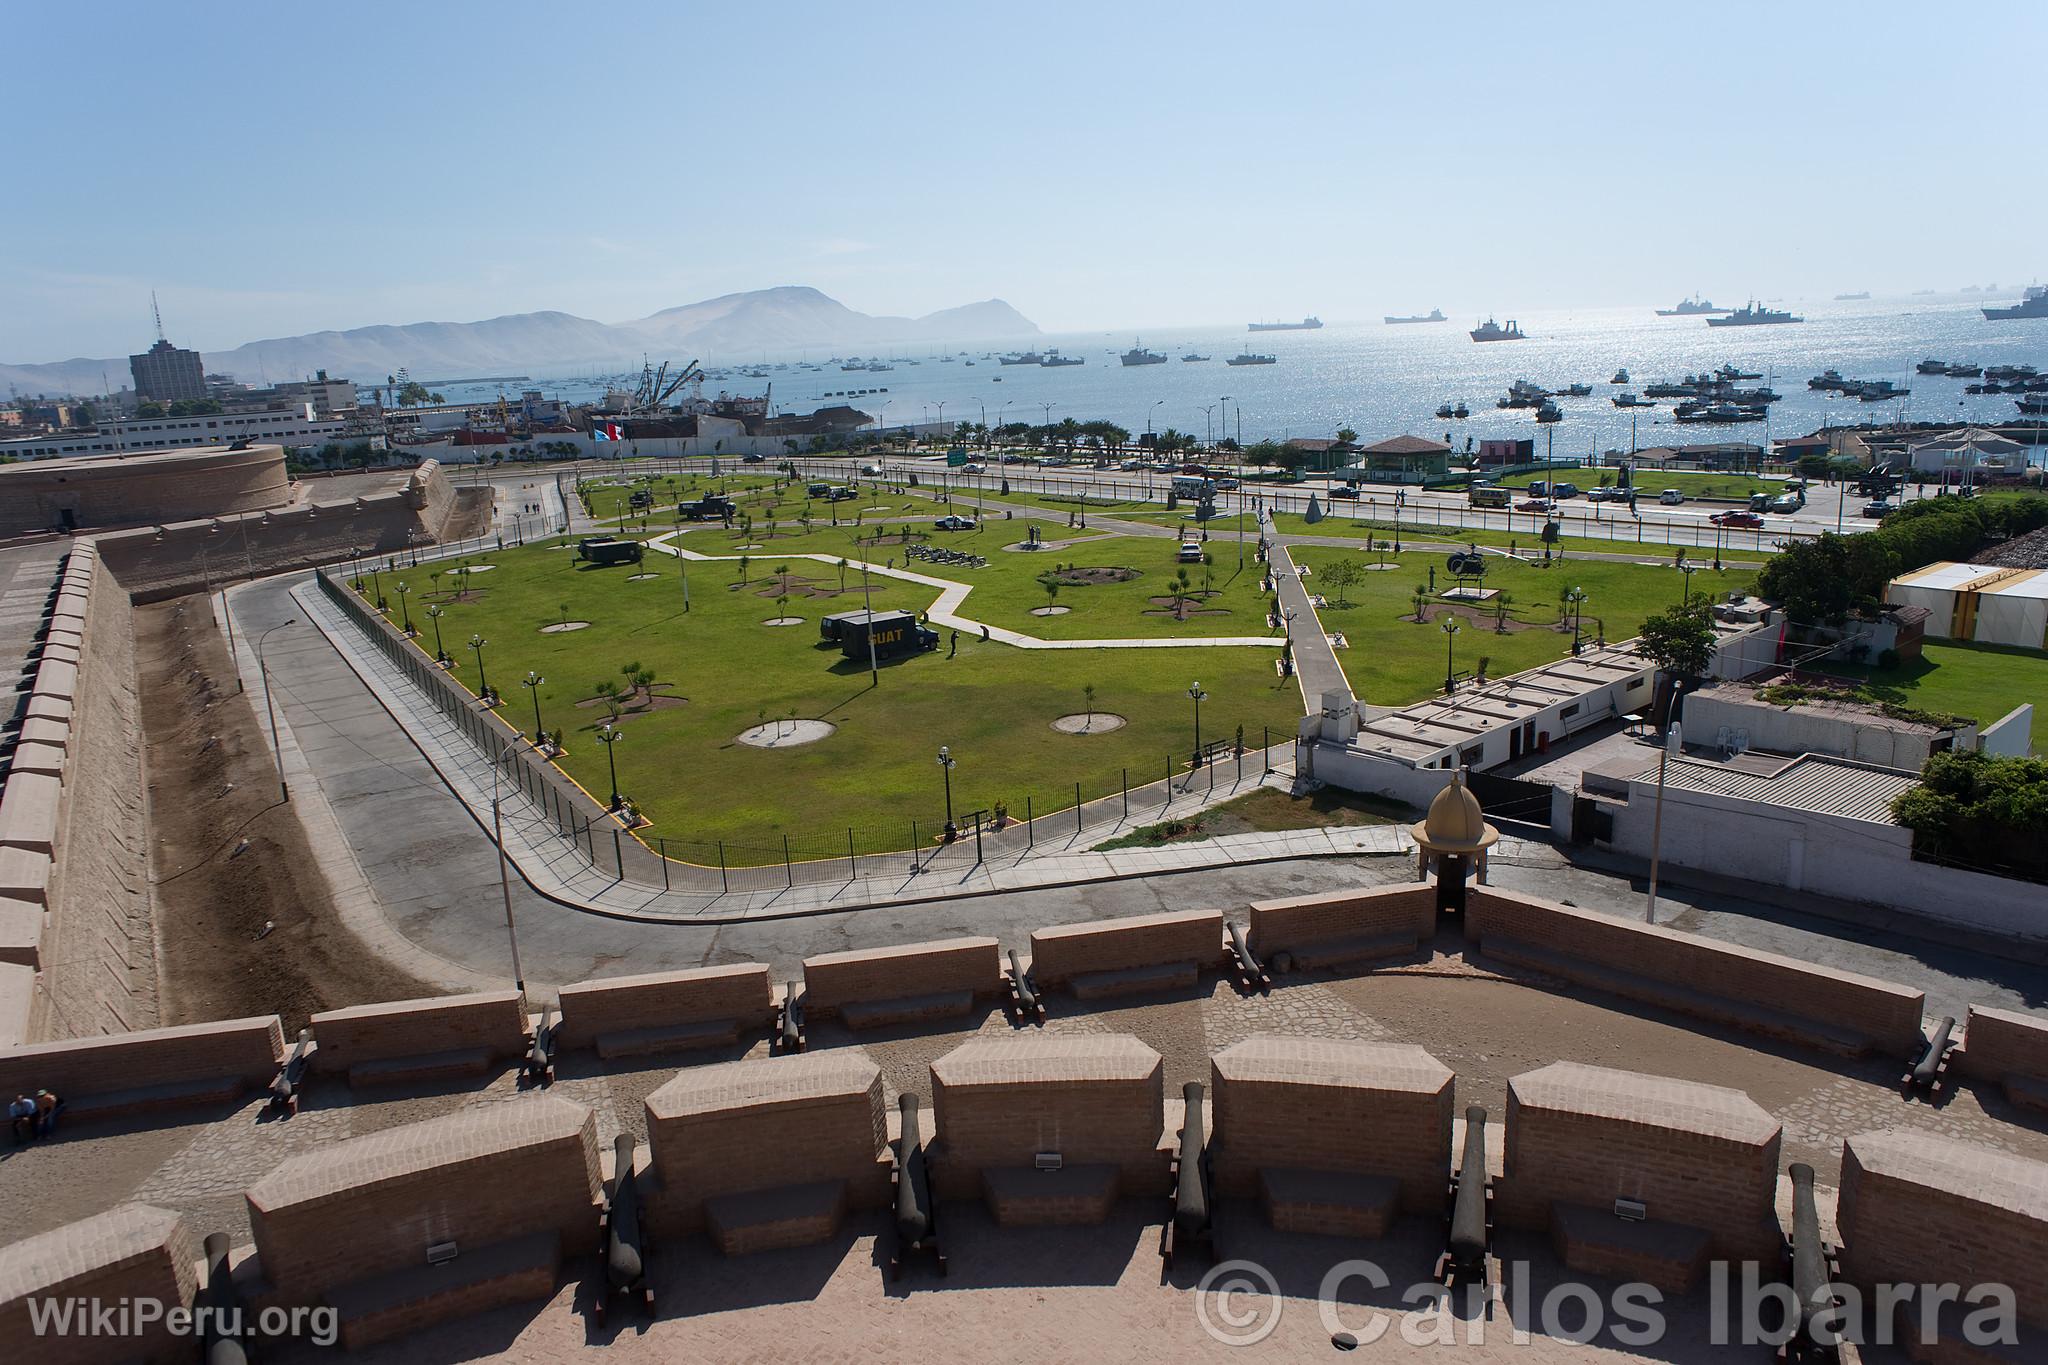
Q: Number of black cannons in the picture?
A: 12